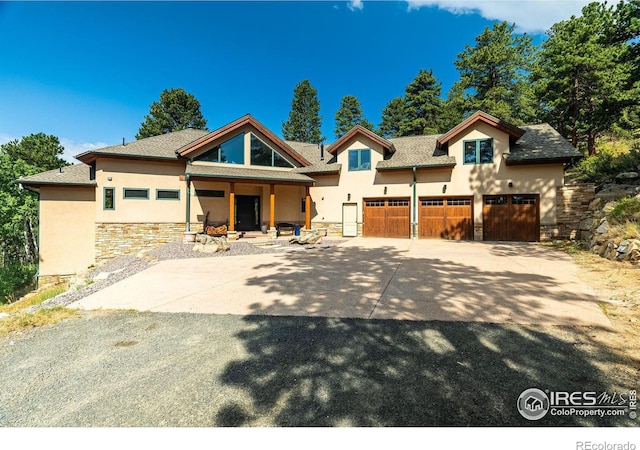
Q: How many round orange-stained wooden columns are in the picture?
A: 3